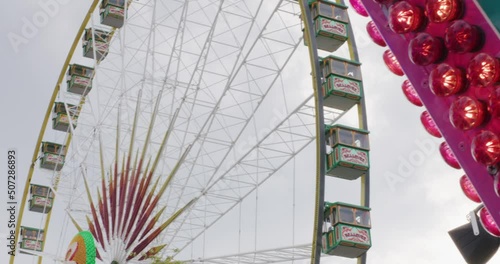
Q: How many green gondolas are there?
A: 11